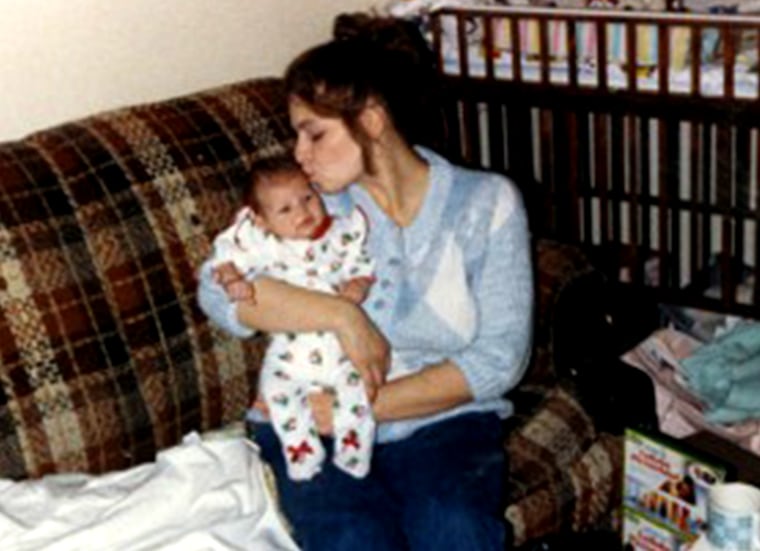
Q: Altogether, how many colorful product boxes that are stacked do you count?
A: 2